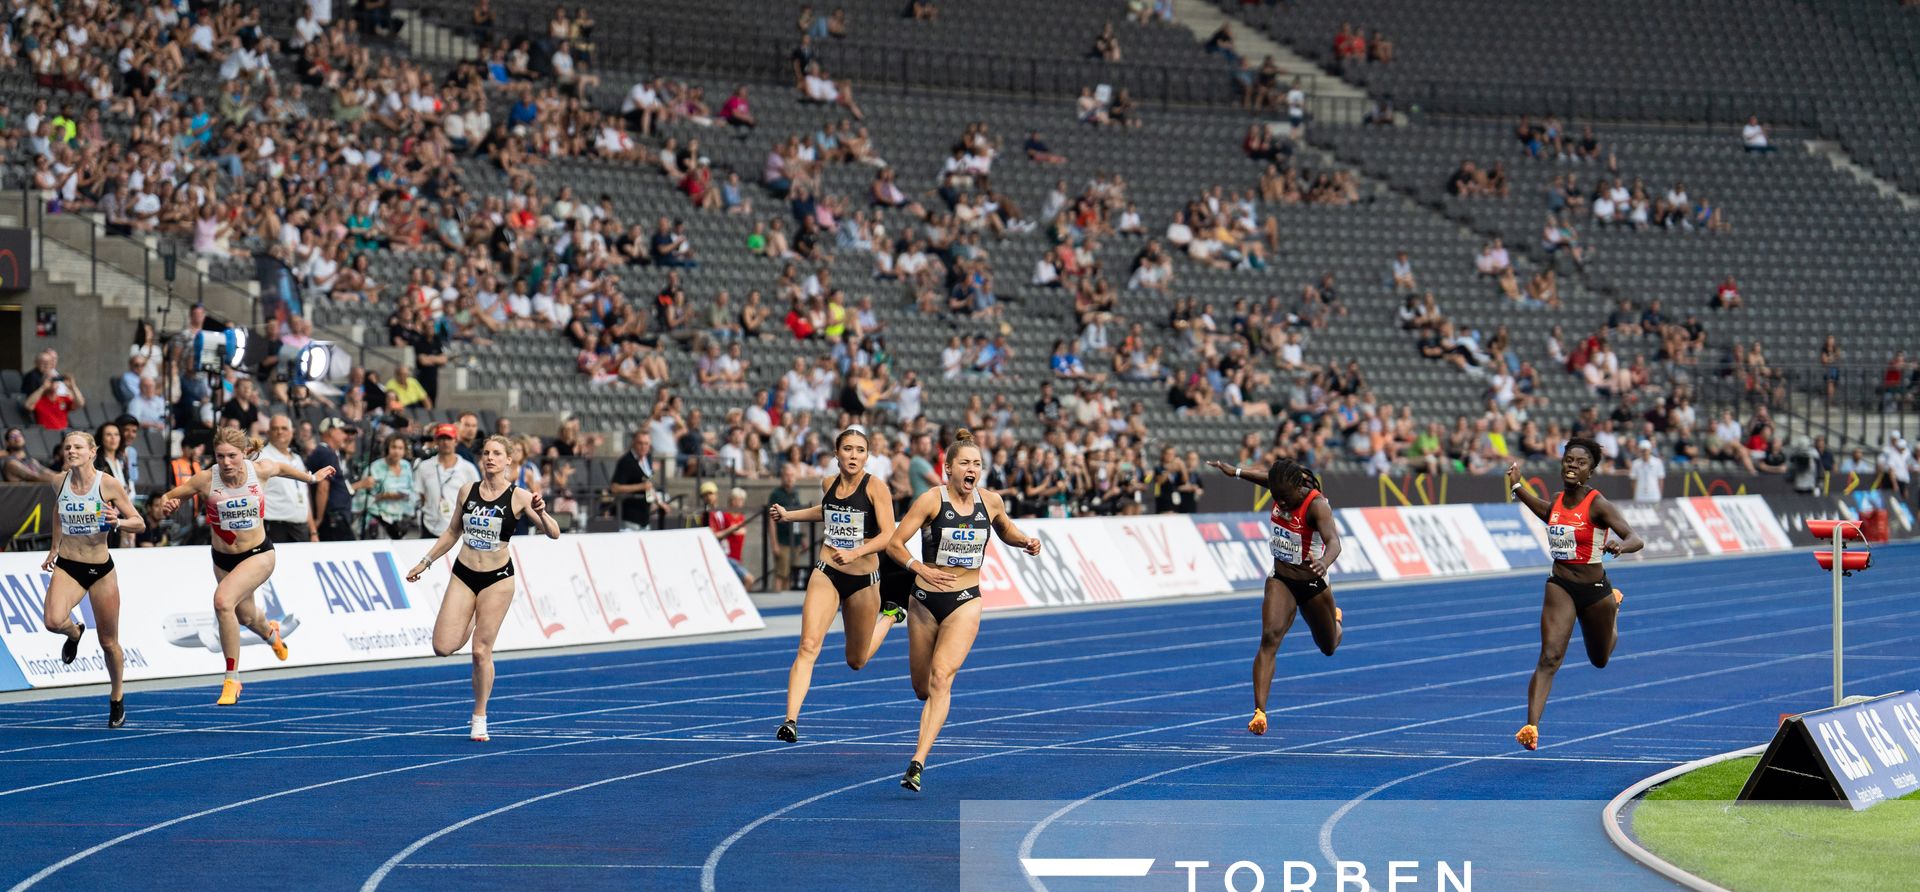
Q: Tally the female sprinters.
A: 7